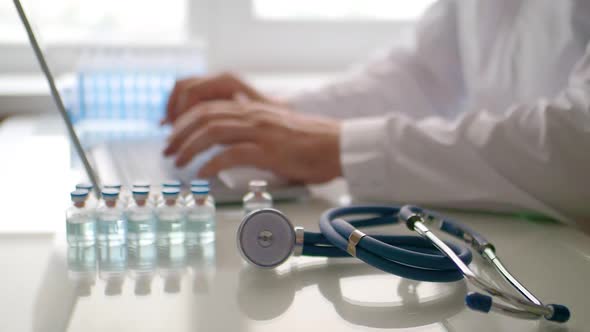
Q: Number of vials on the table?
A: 11